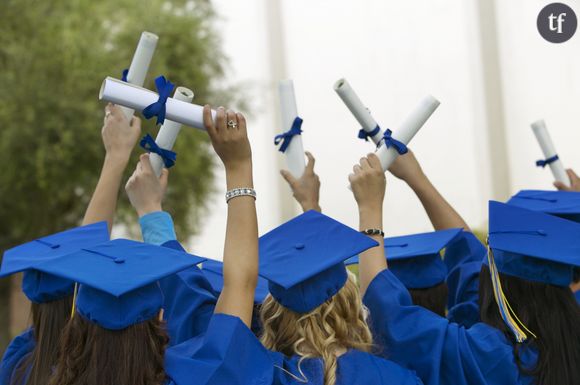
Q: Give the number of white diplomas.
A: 7